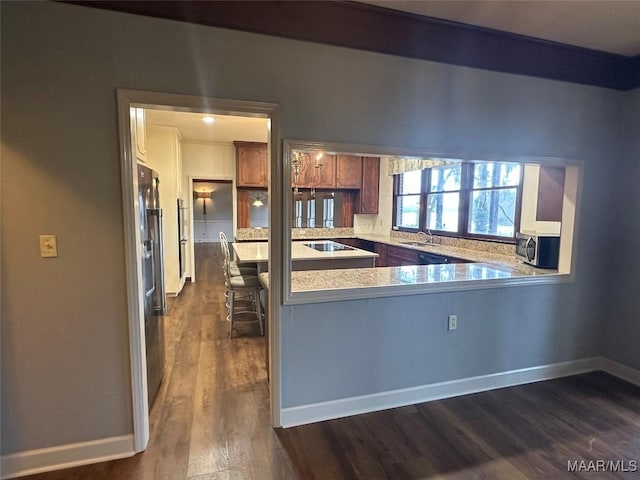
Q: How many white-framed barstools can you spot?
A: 3